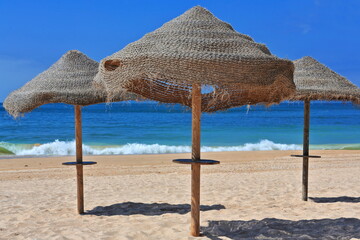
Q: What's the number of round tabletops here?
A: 3